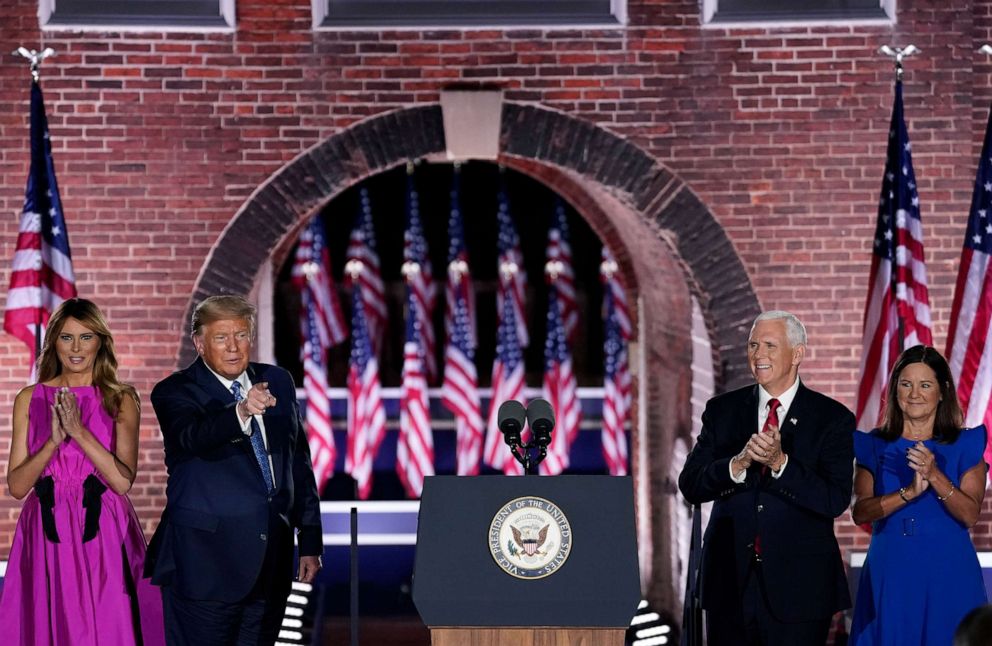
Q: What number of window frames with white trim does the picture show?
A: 3